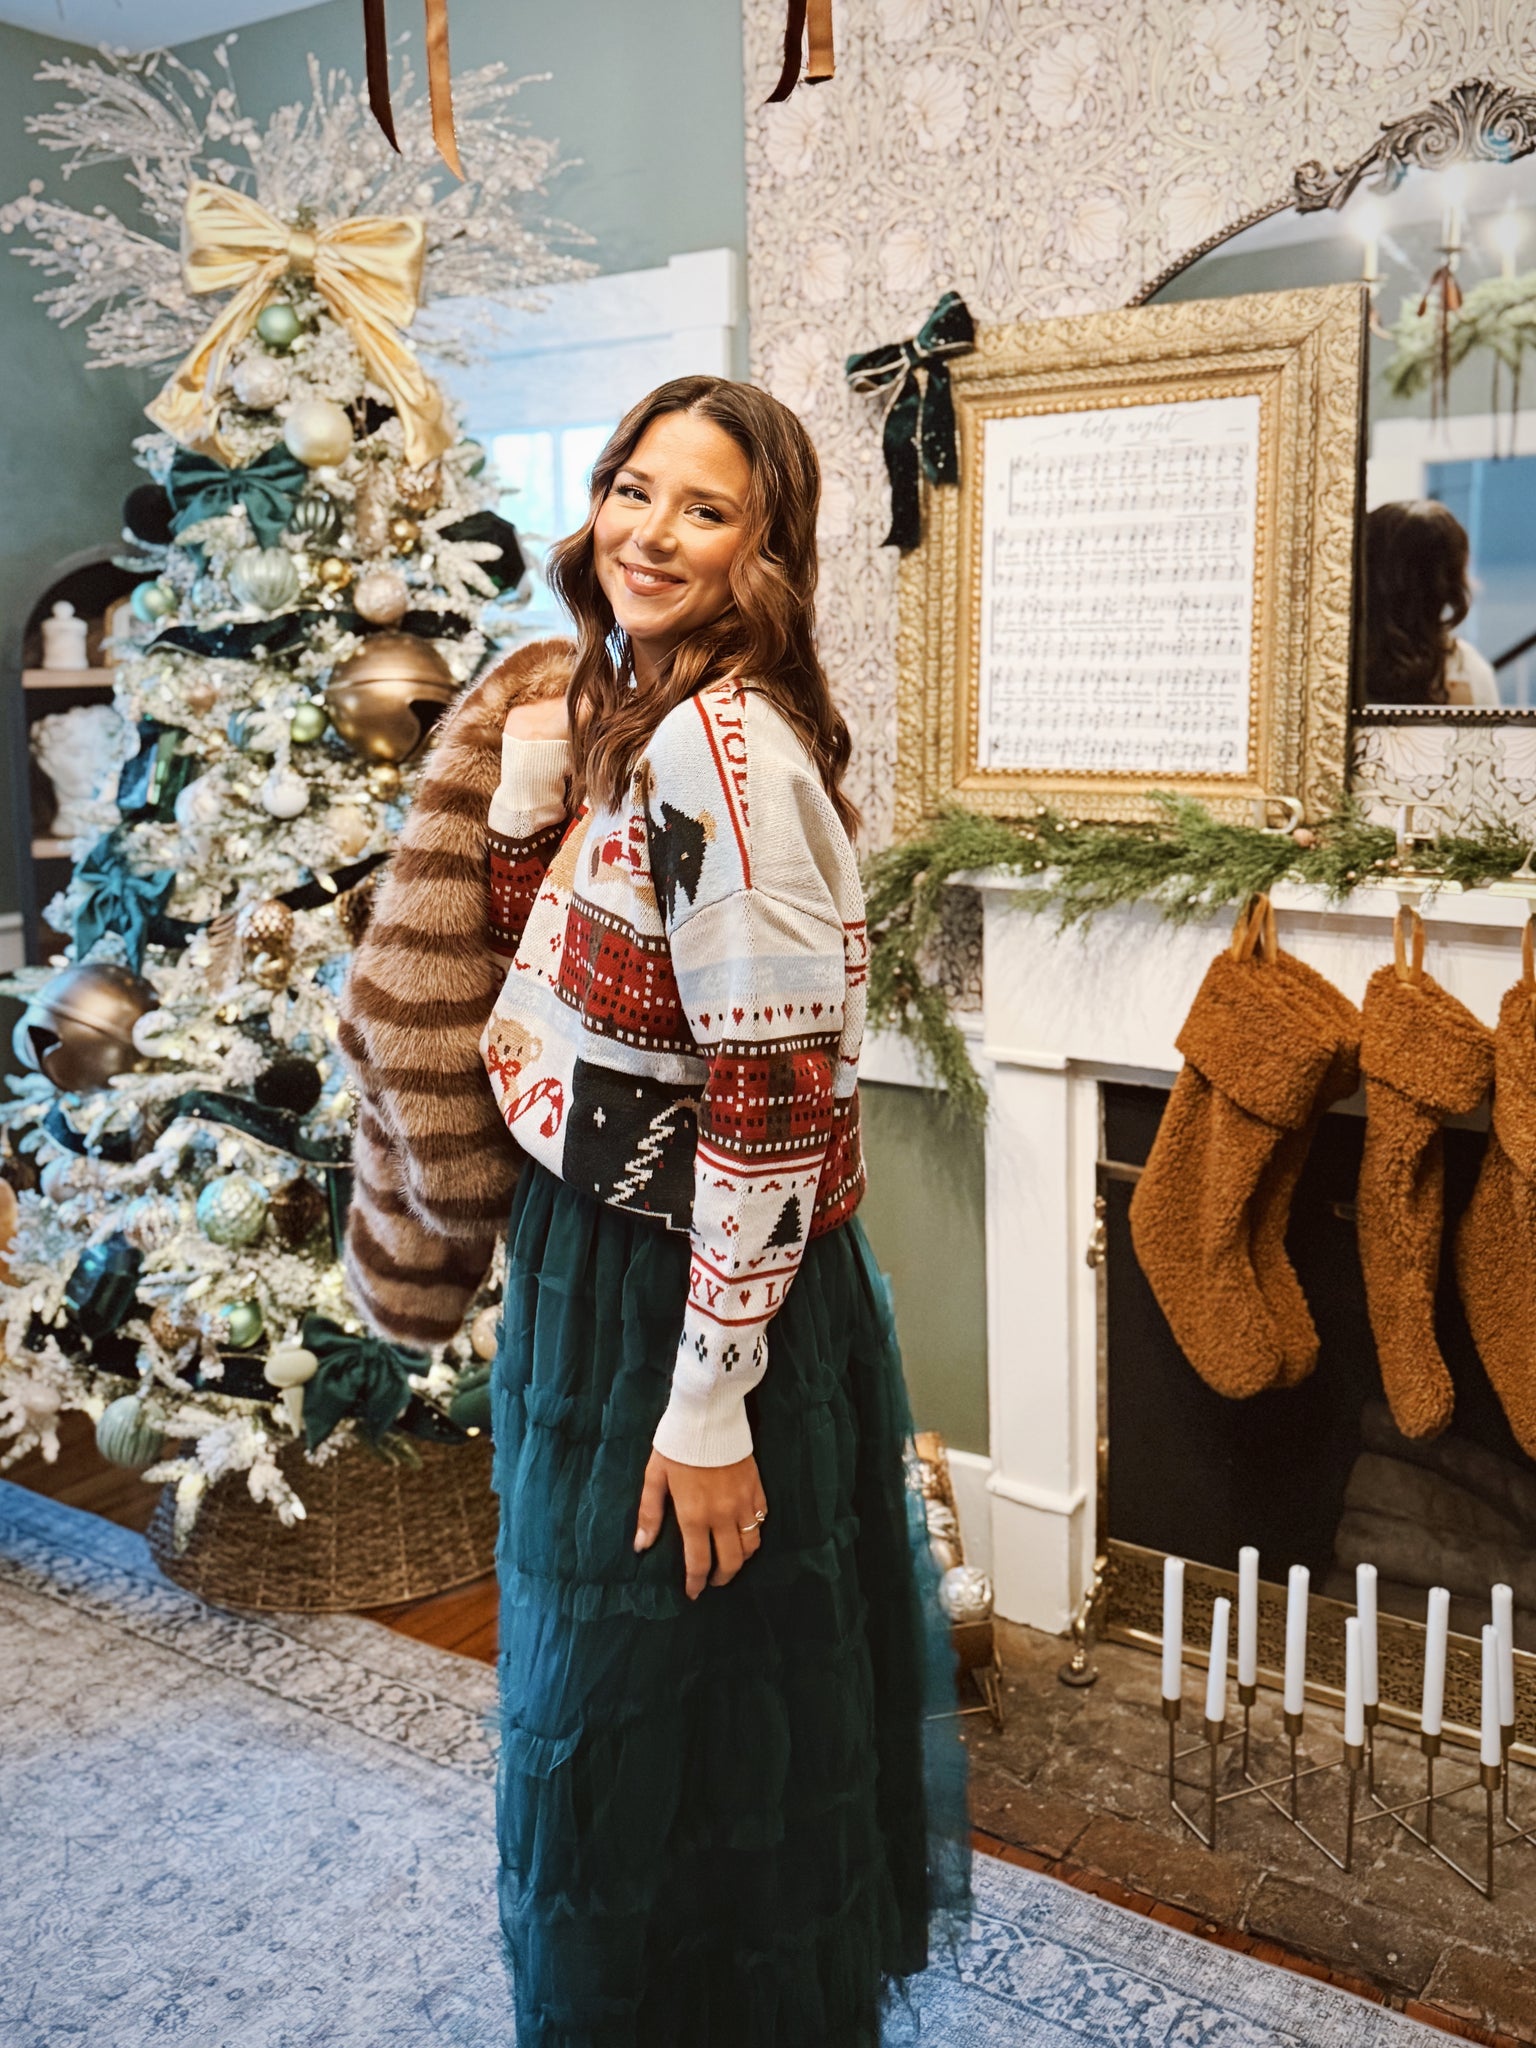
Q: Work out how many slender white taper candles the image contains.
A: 9